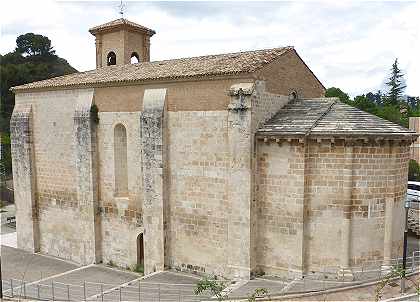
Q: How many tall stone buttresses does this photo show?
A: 4